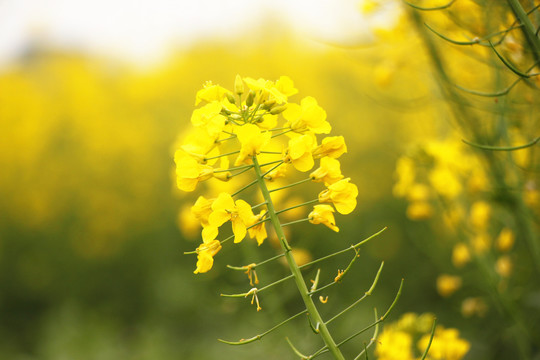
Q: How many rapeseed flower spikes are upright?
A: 1